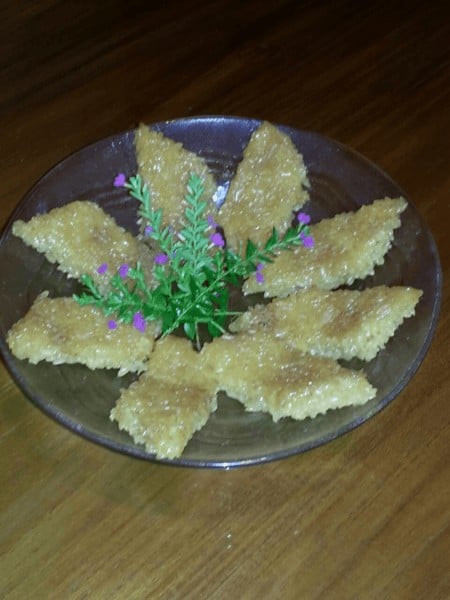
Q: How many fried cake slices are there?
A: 8